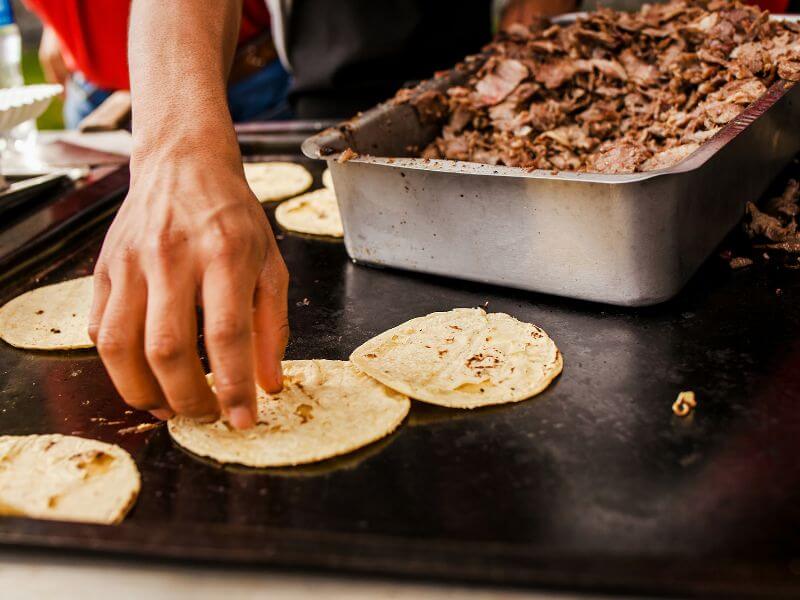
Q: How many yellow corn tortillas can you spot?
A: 7